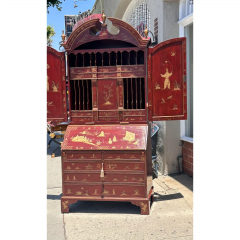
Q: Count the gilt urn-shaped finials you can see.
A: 3